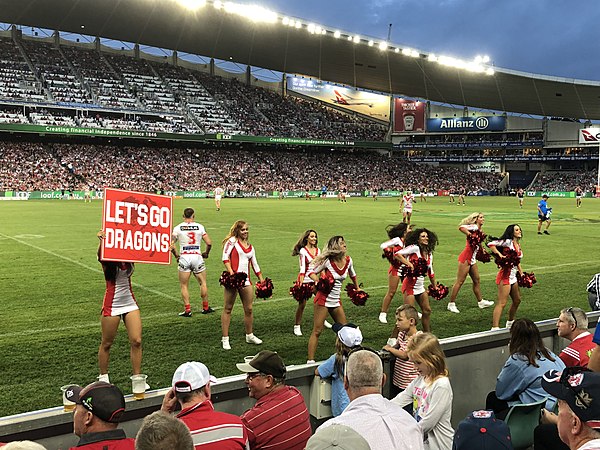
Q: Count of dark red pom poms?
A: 12